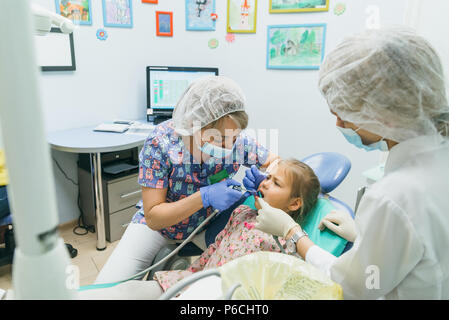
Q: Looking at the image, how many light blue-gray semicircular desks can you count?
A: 1